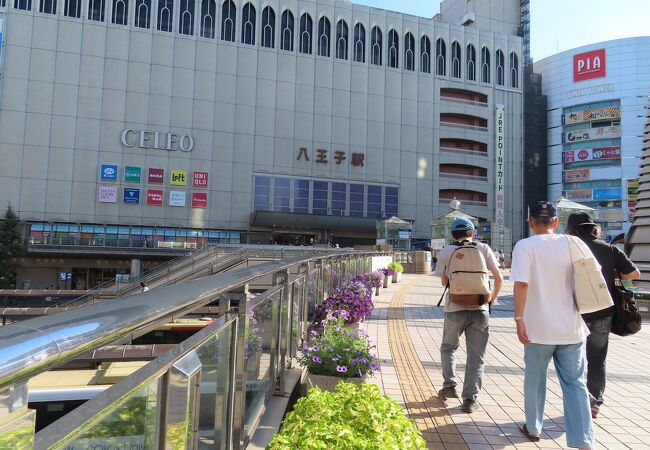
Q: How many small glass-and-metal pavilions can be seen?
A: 3